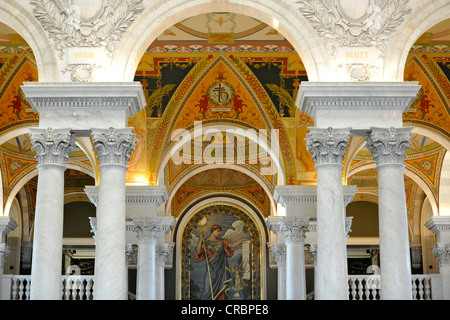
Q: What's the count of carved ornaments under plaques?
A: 2